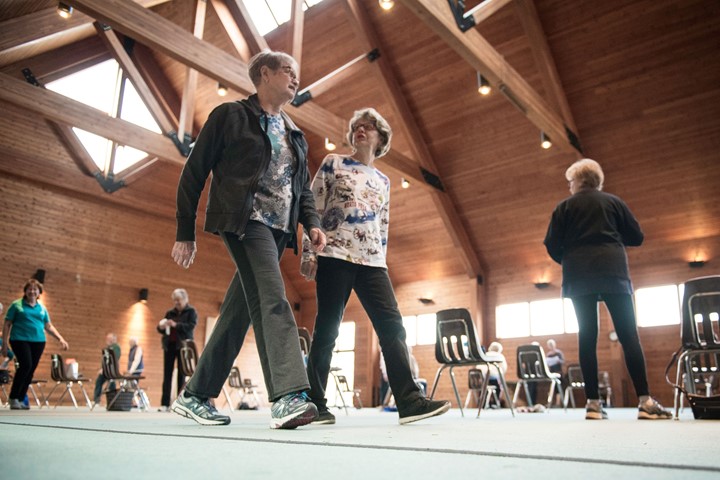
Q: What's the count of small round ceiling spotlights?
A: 7